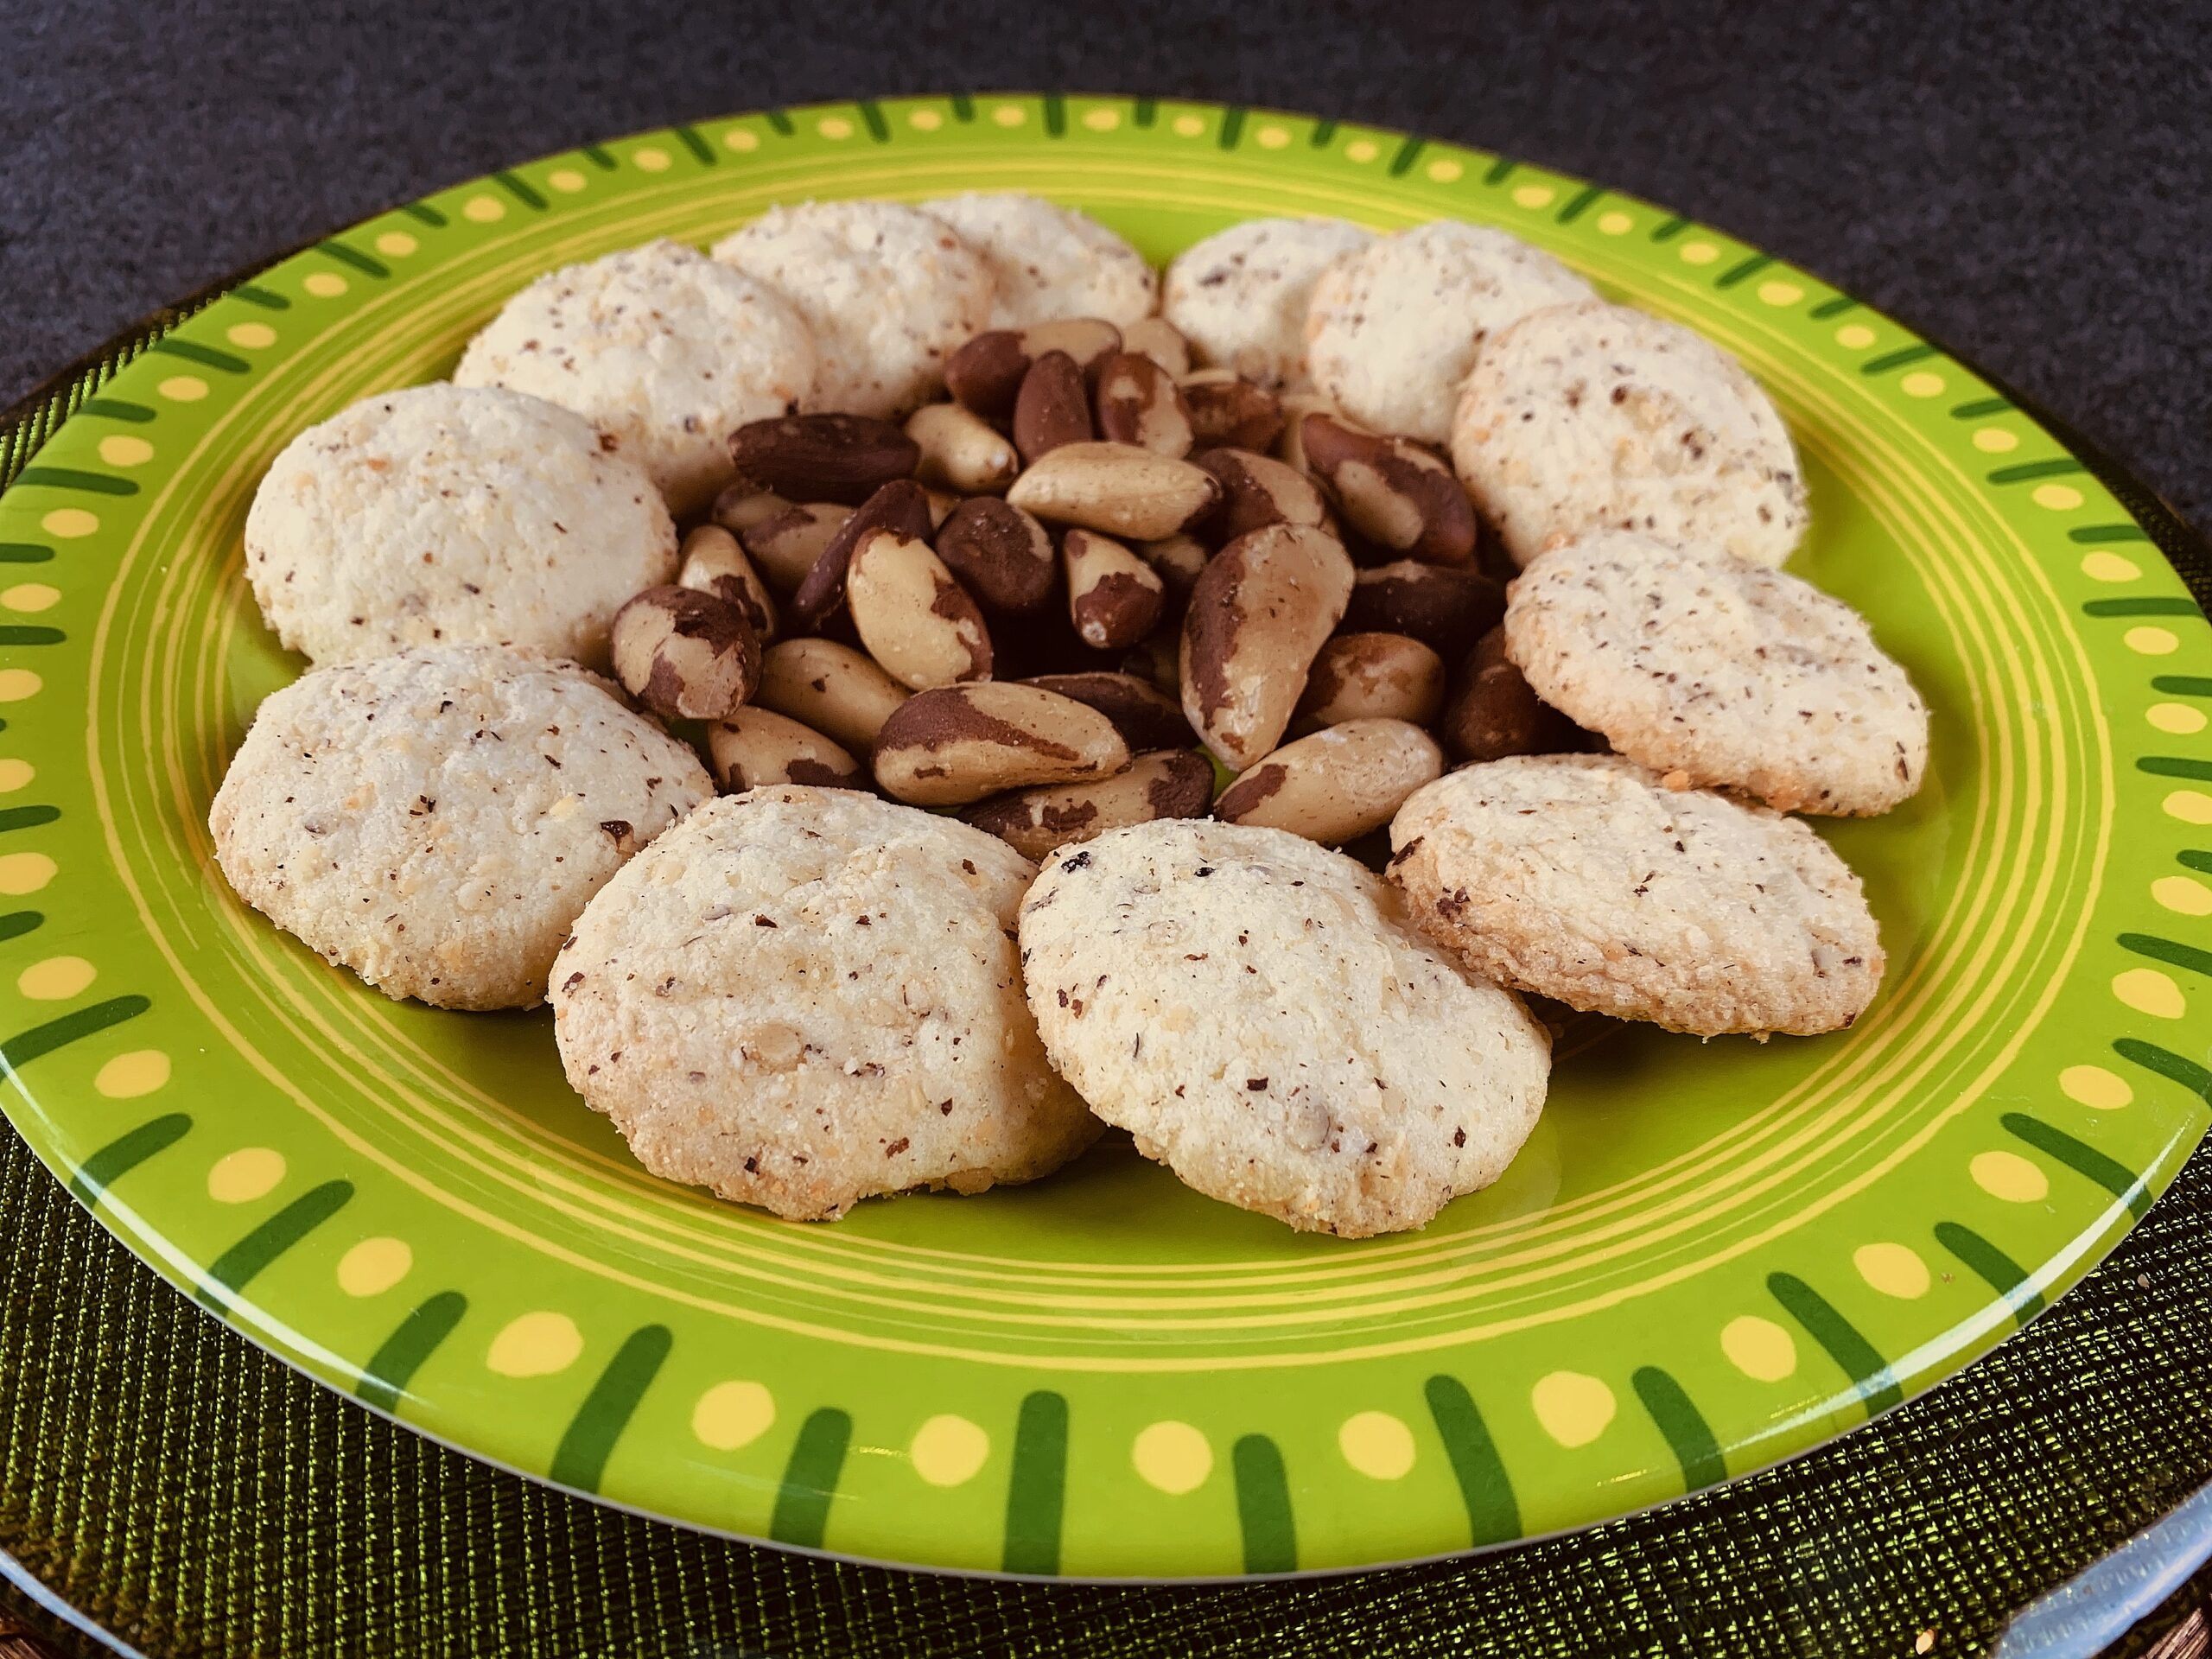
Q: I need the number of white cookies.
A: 12